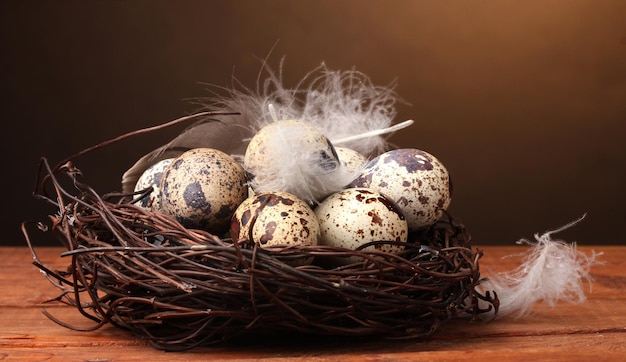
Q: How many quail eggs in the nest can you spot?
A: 7